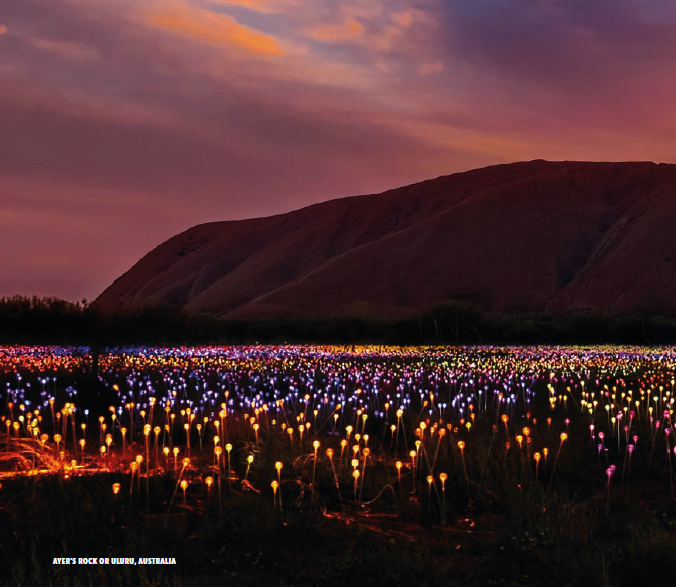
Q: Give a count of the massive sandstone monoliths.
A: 1